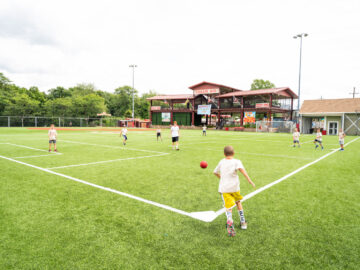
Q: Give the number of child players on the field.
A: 9